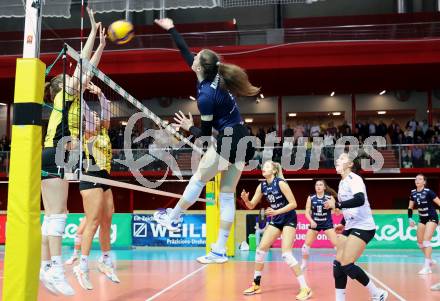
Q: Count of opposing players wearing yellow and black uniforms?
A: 2